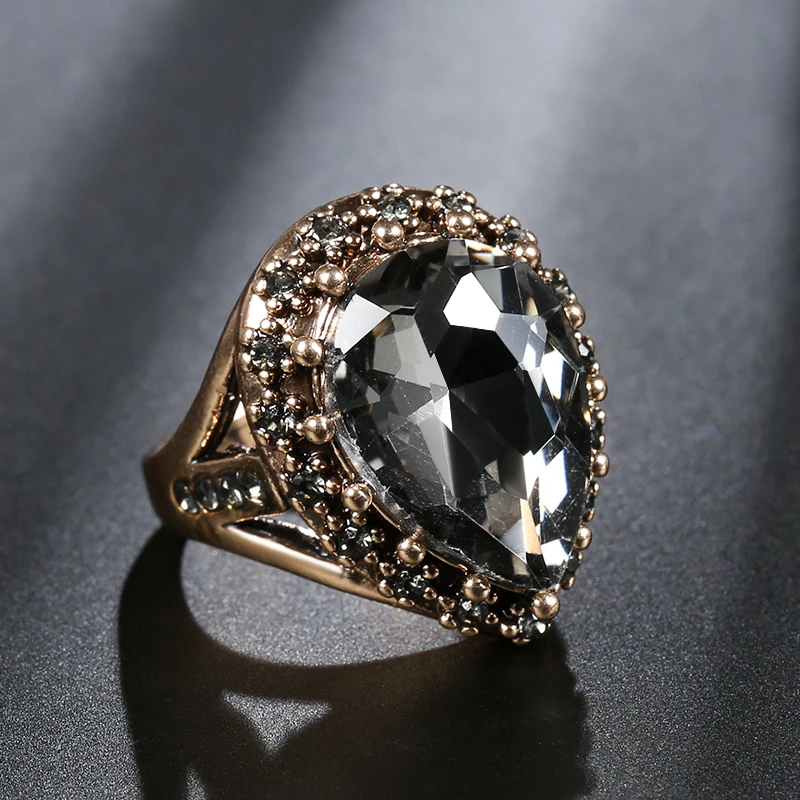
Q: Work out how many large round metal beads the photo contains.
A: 14